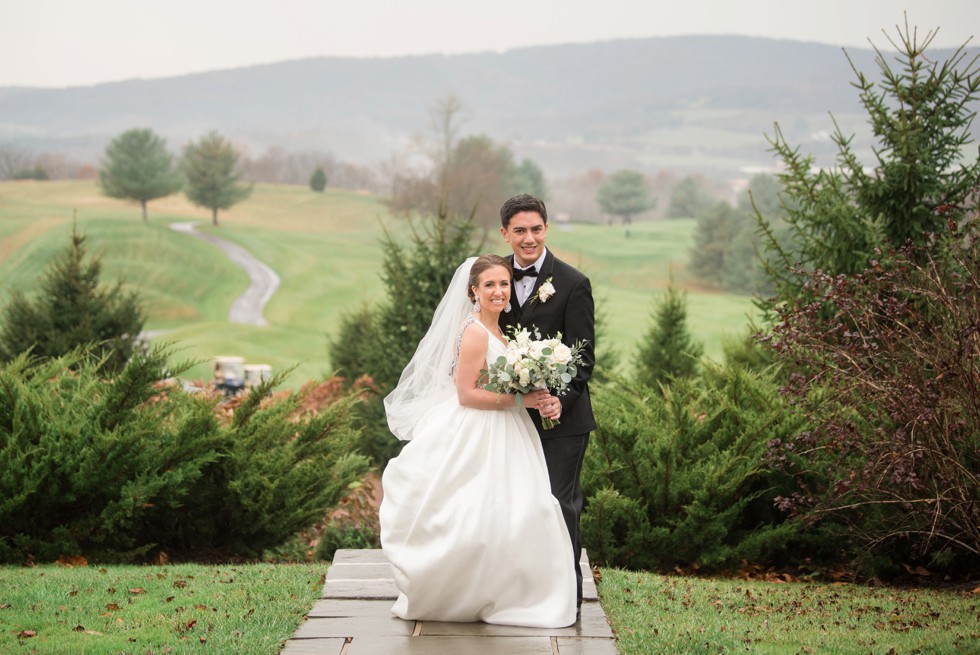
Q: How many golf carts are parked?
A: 2